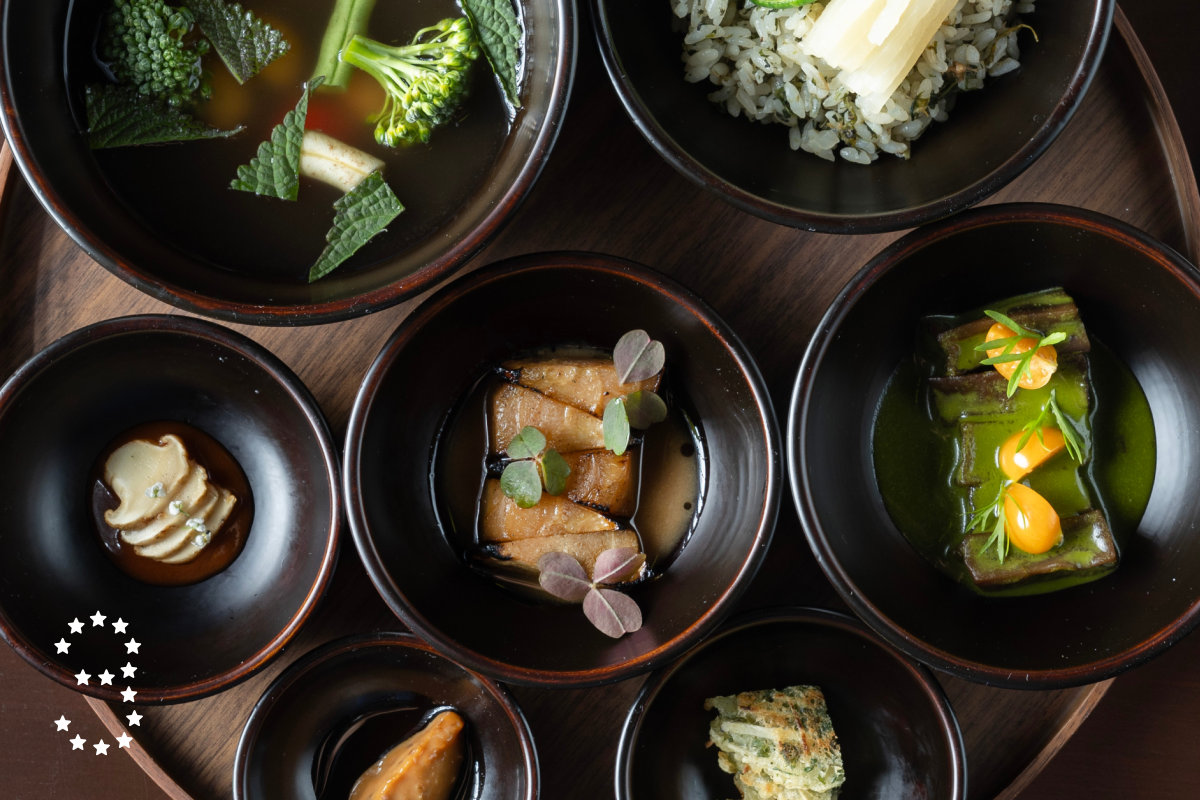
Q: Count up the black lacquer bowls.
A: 7